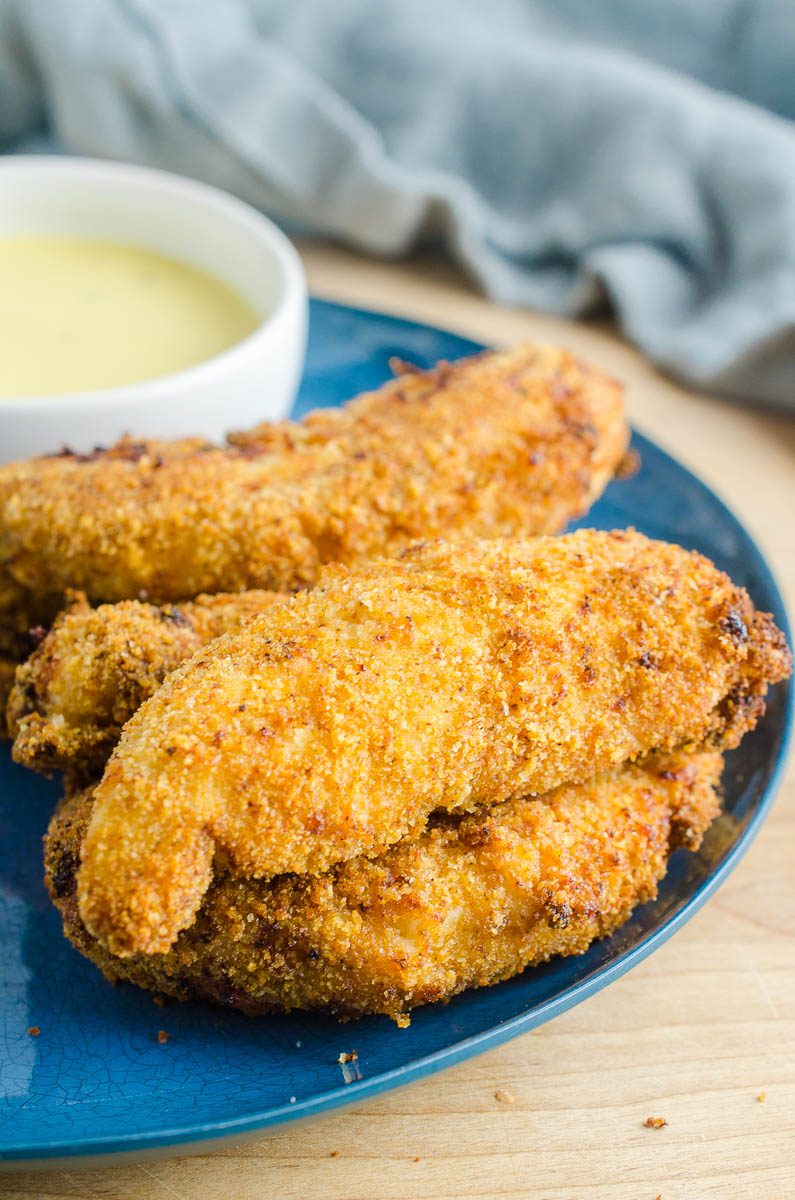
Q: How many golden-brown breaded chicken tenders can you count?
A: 4